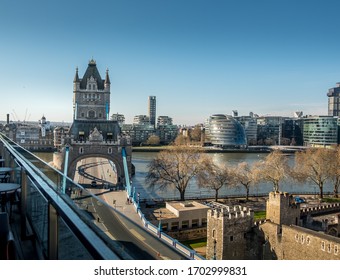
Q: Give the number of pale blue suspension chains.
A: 2